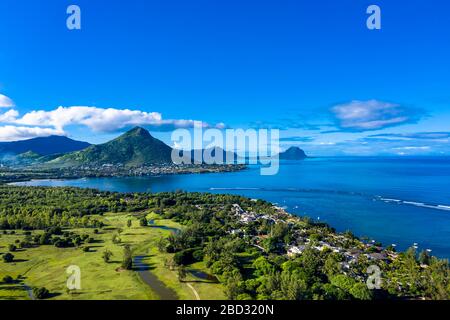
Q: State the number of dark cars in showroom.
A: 0